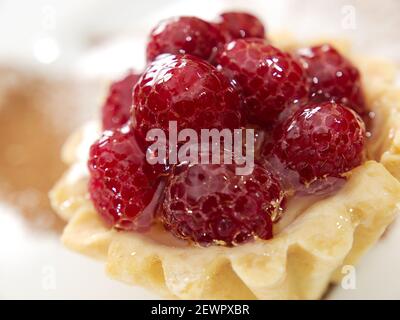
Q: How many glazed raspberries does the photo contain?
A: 9